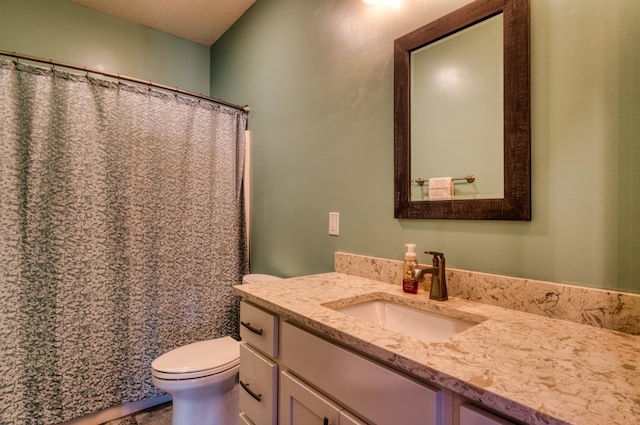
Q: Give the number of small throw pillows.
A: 0